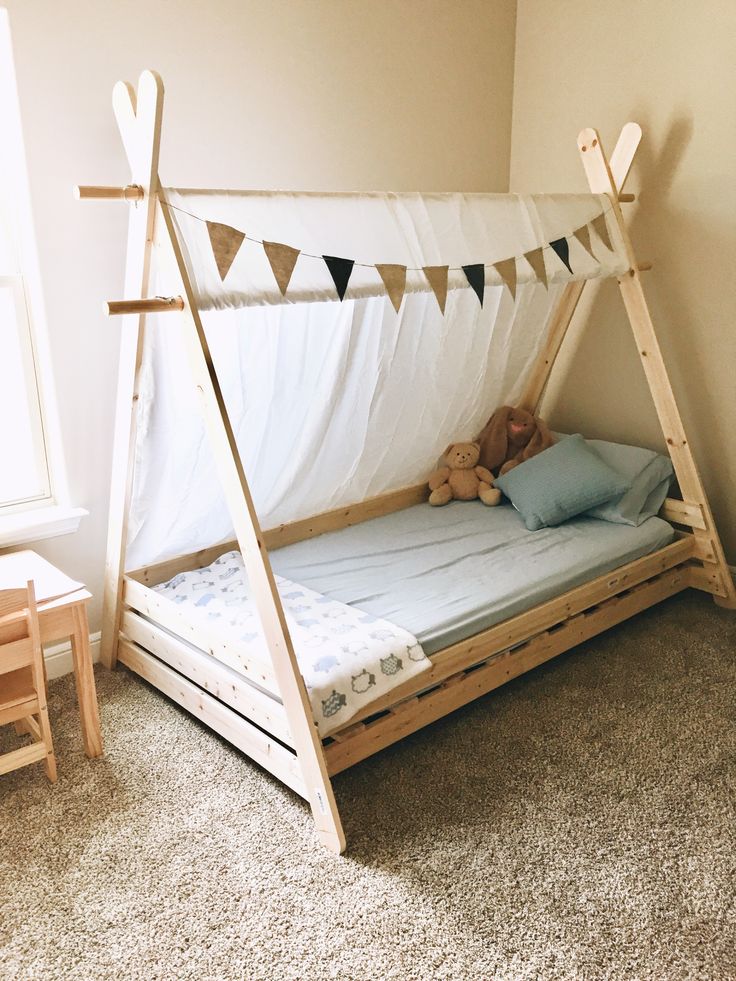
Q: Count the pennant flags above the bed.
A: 11